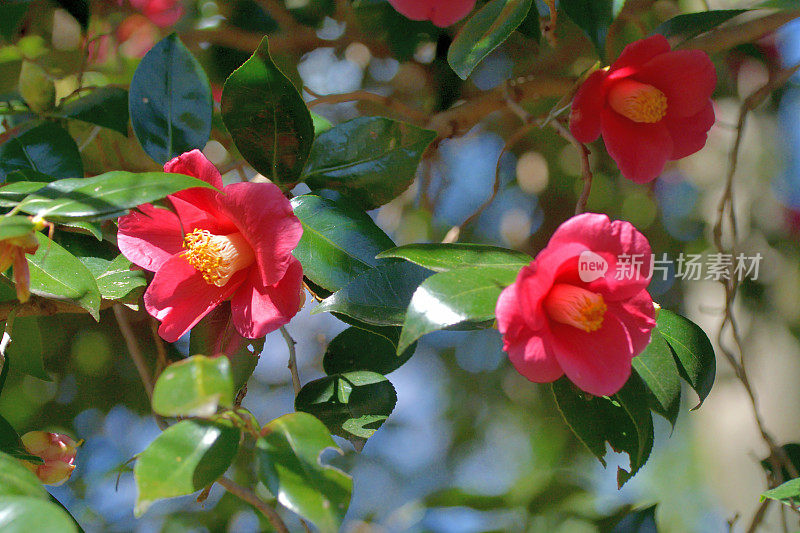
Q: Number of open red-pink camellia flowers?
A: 3